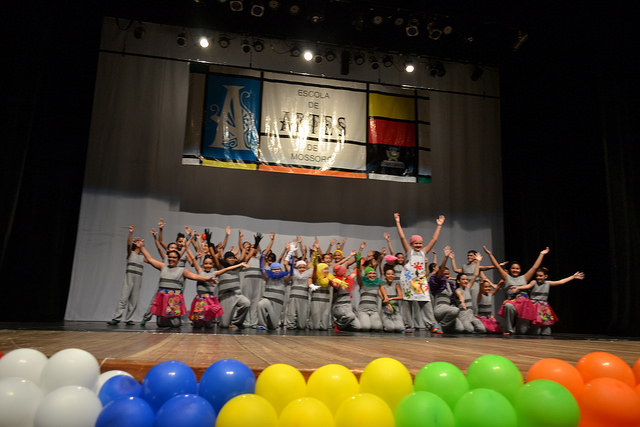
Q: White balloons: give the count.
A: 5